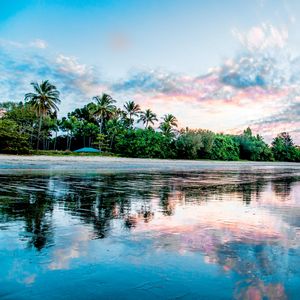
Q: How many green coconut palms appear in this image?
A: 5